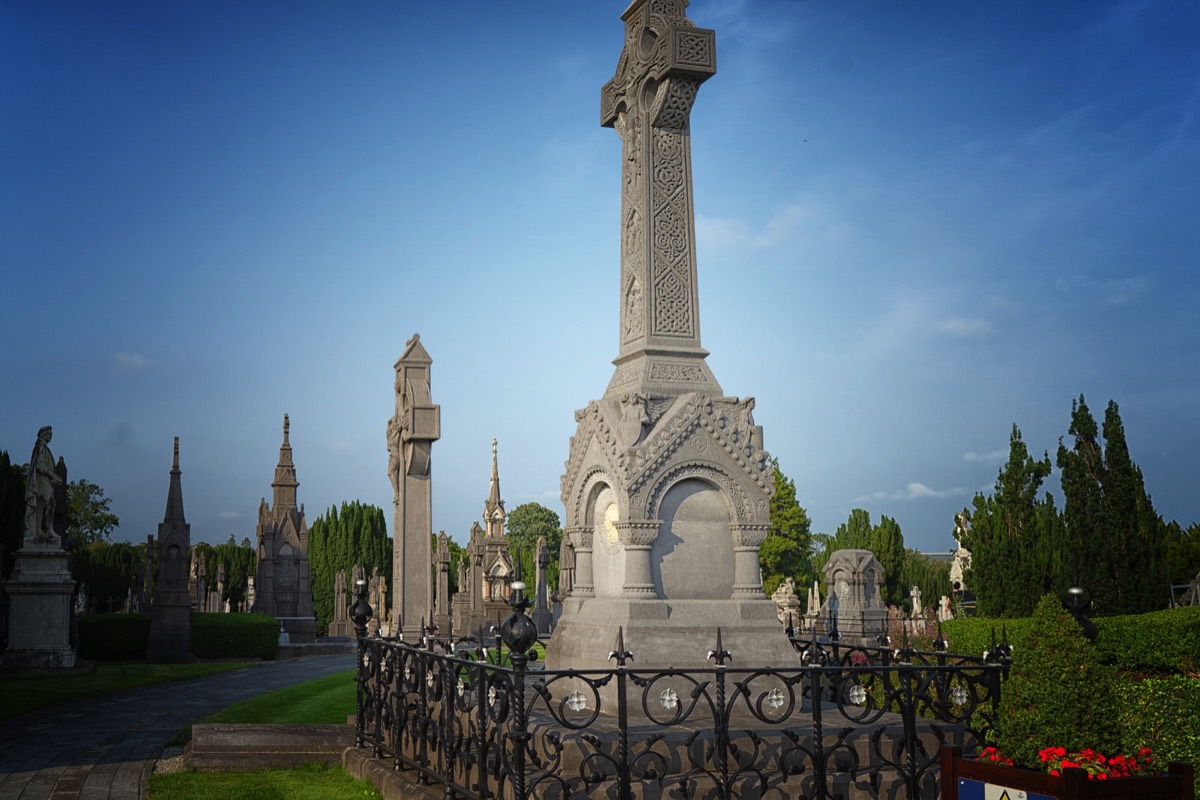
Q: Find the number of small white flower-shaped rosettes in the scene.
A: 11